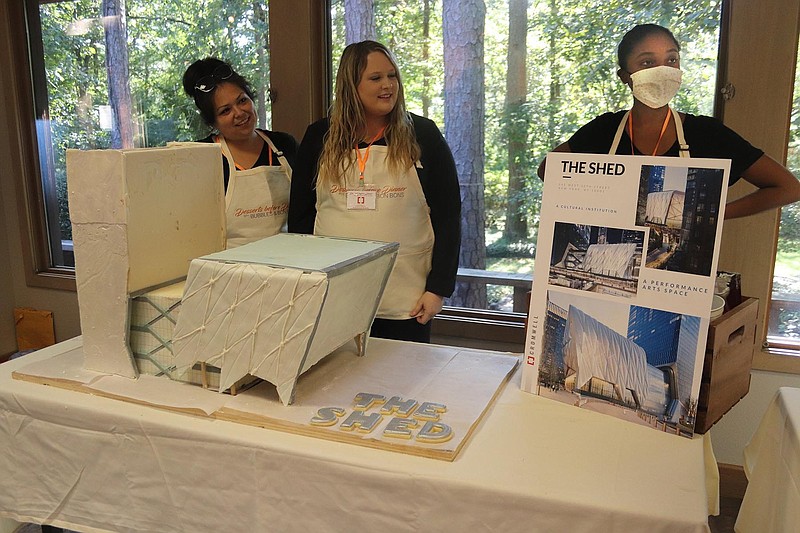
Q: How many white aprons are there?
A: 3